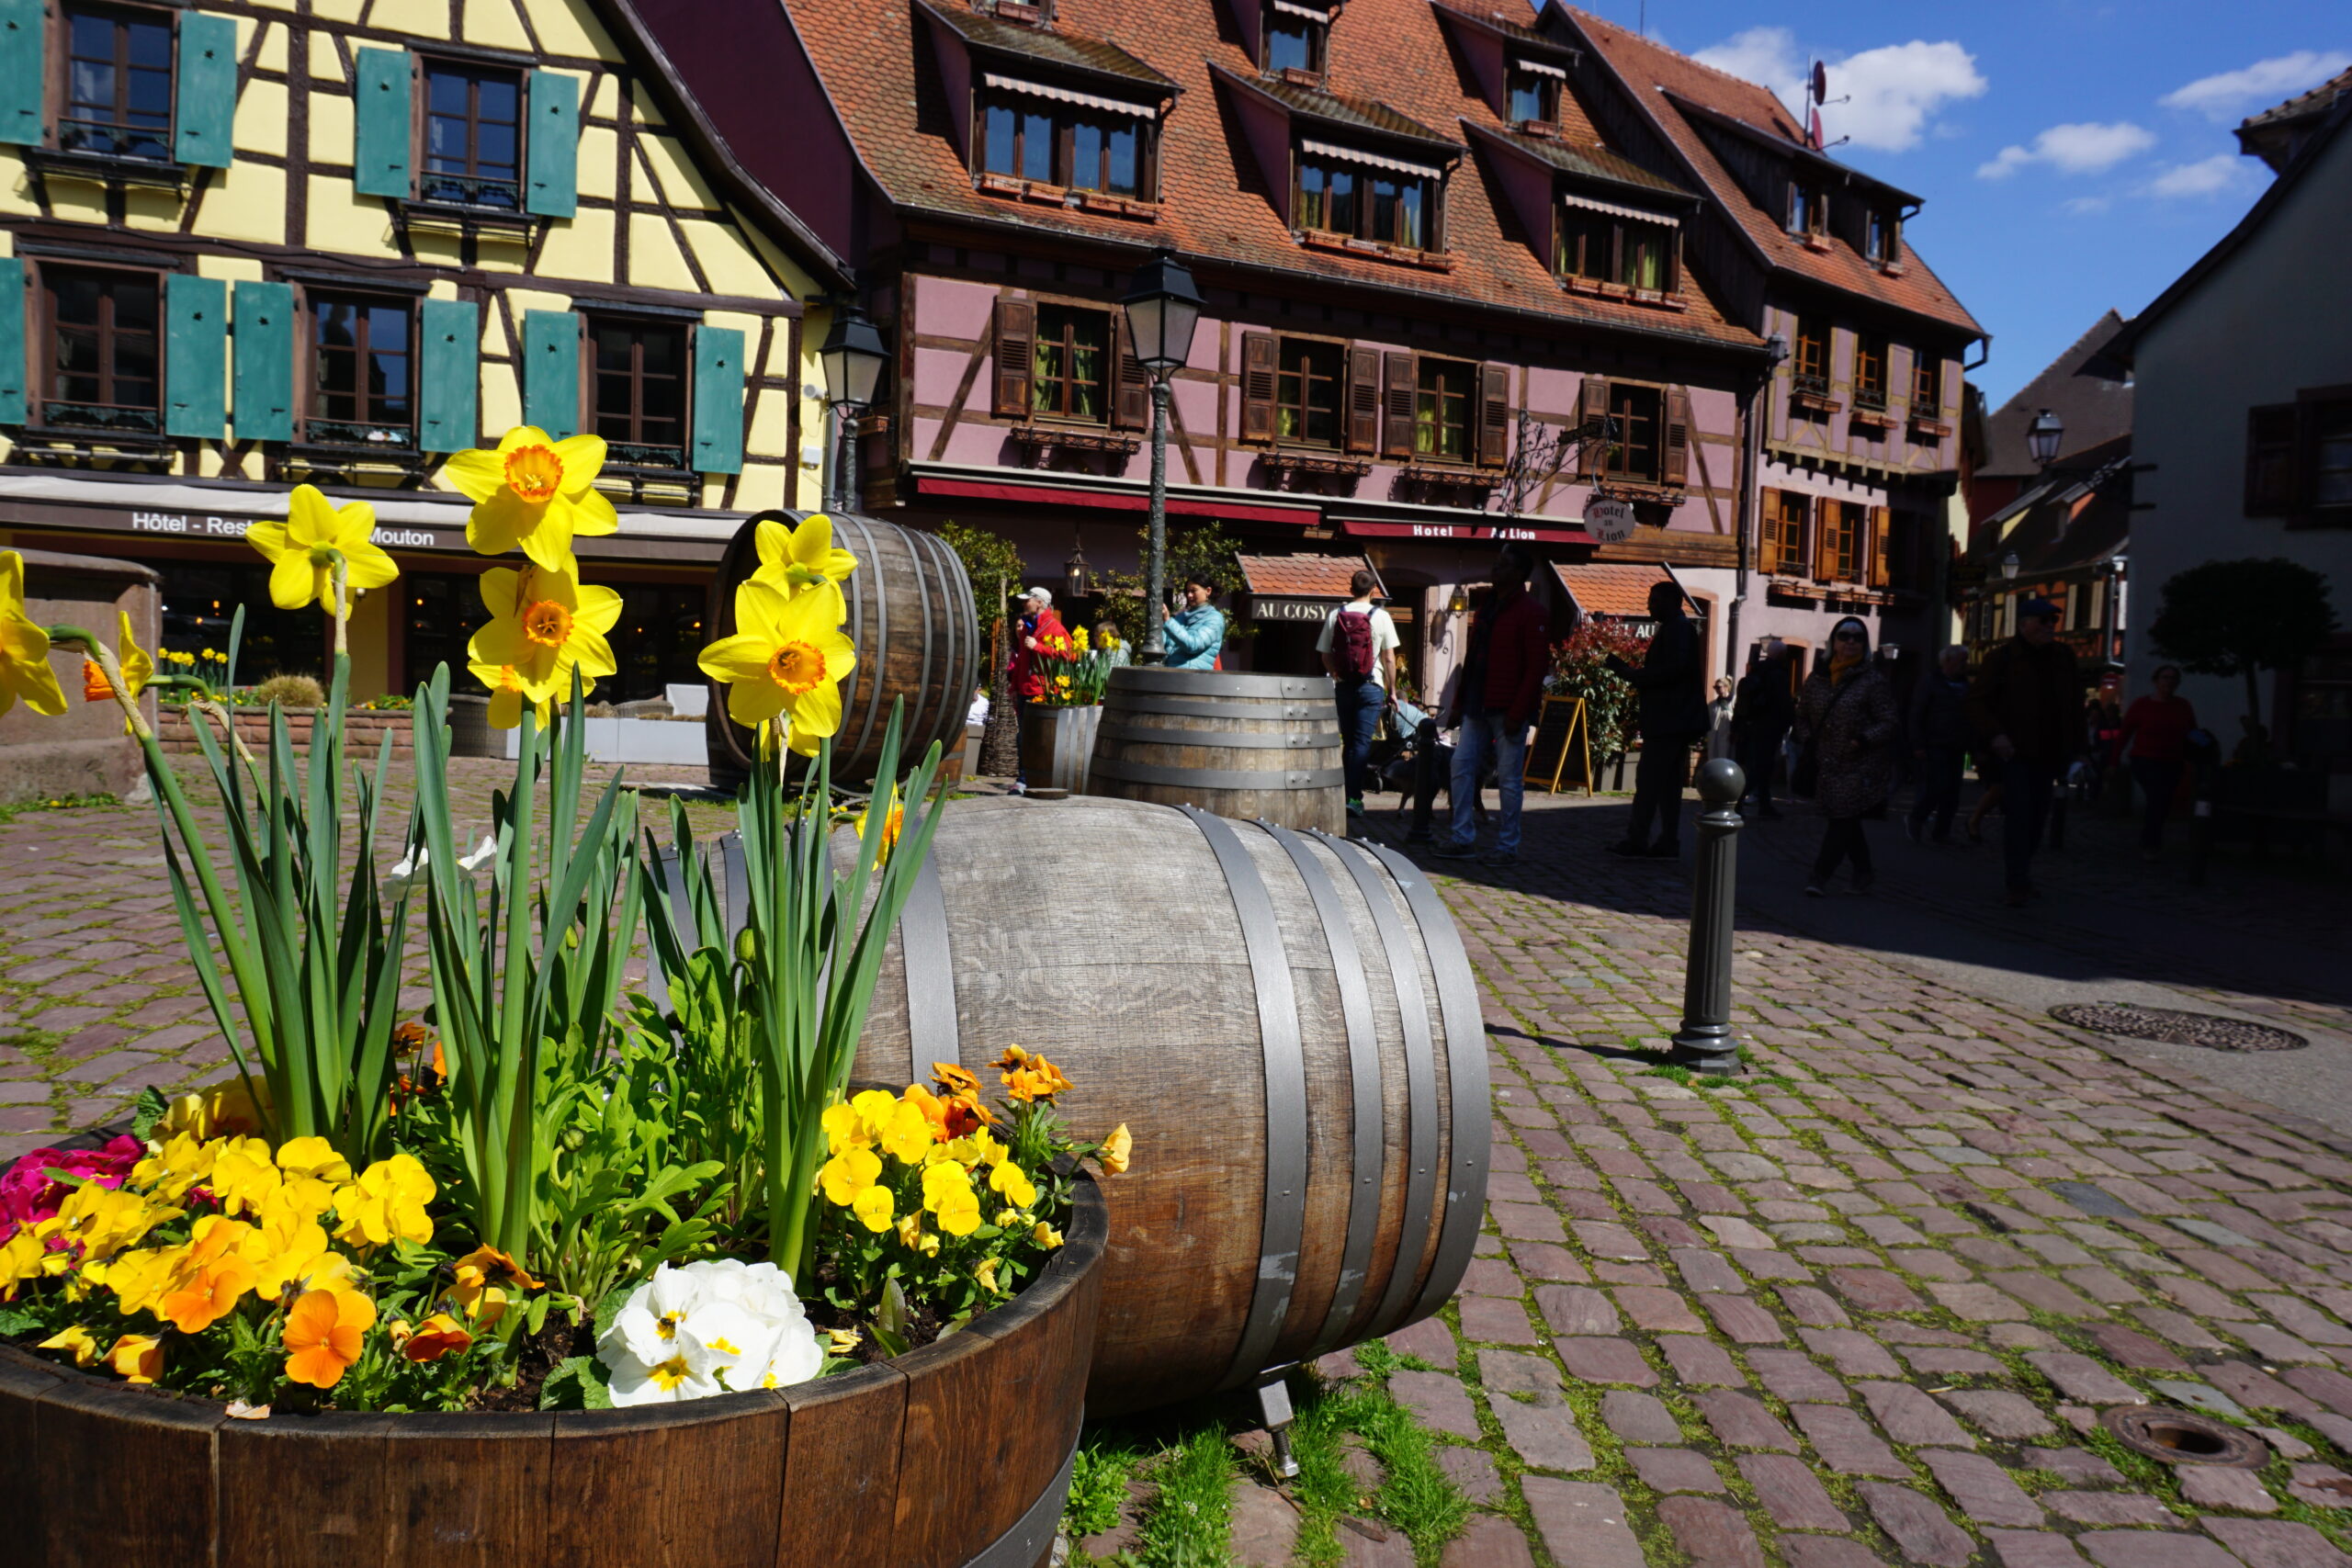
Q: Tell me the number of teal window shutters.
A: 10